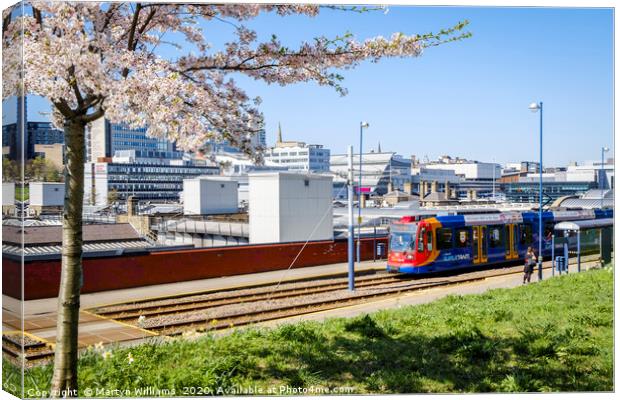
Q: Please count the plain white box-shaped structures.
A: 3